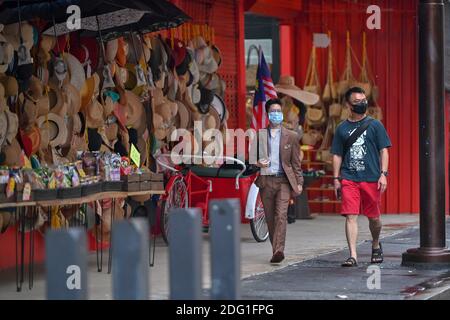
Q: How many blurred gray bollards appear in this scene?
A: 4